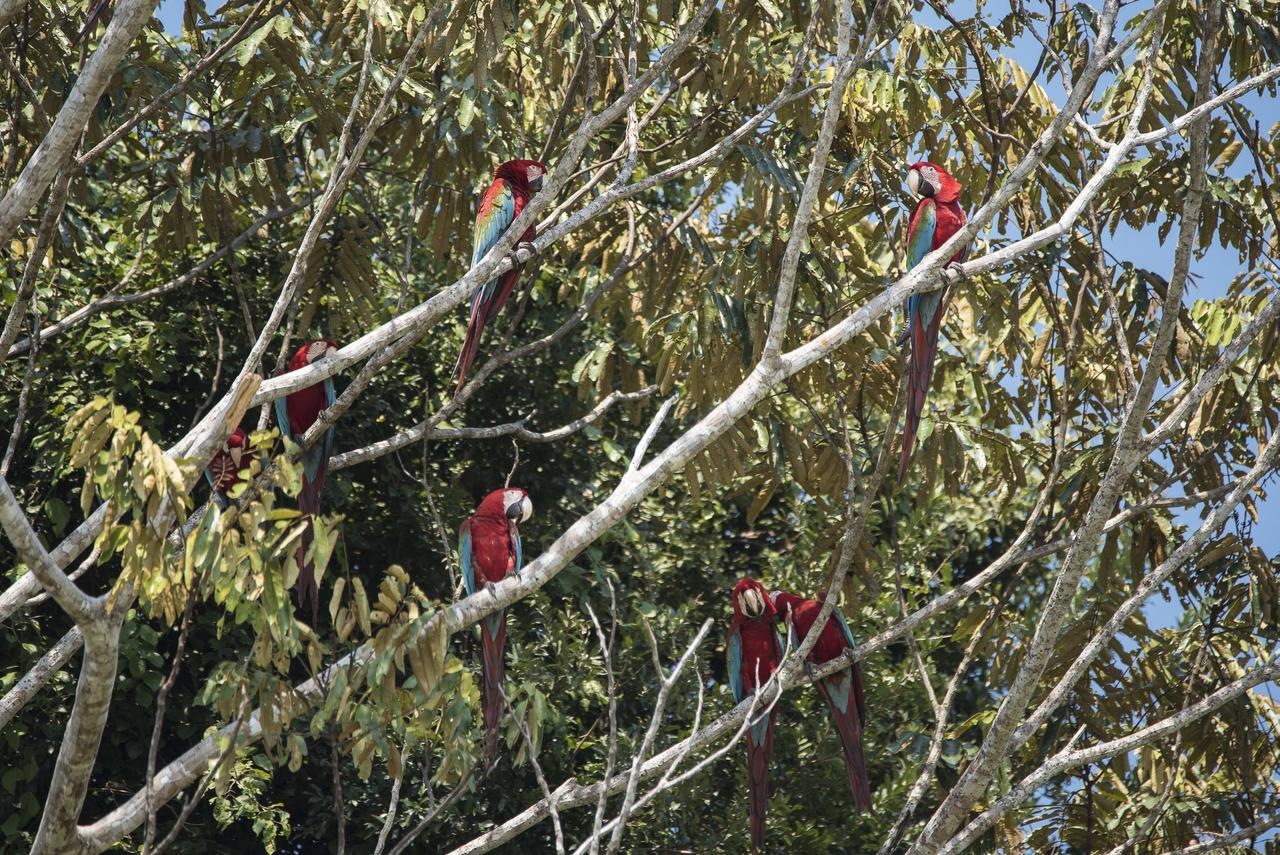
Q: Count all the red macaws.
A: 7